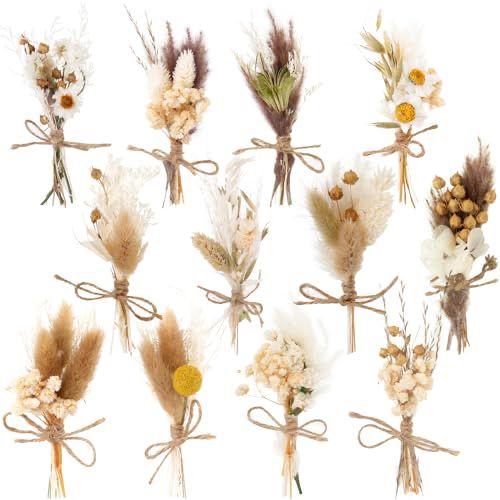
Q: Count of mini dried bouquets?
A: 12